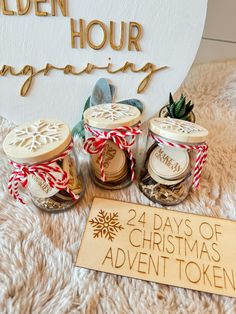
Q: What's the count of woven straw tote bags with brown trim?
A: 0